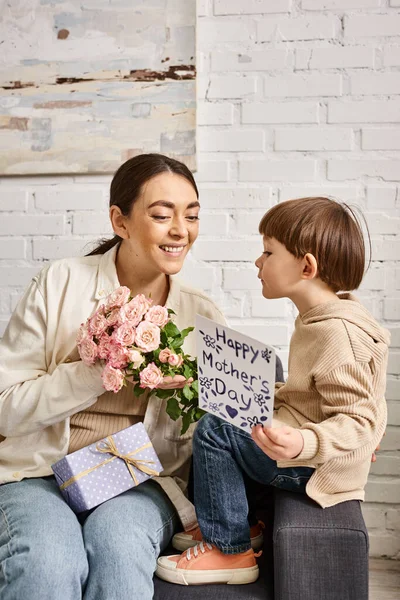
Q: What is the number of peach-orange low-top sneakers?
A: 2